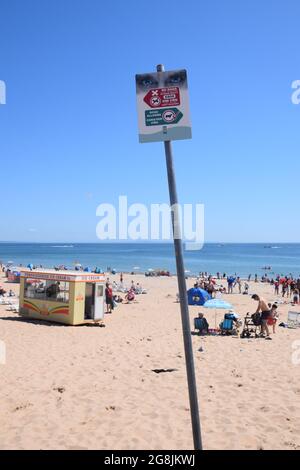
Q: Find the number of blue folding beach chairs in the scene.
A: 2